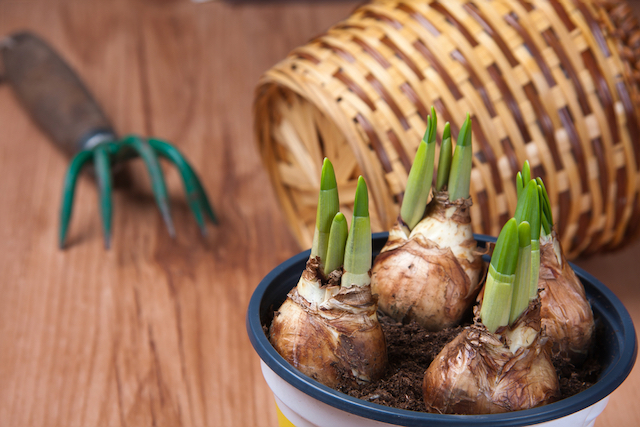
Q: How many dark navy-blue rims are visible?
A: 1